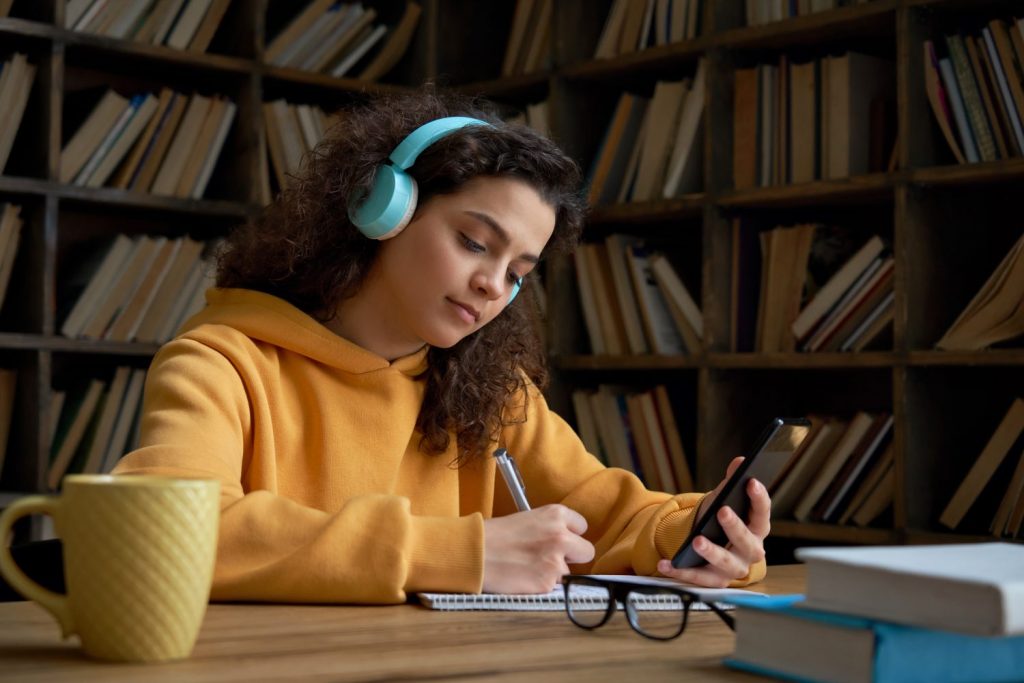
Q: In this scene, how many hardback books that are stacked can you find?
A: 2